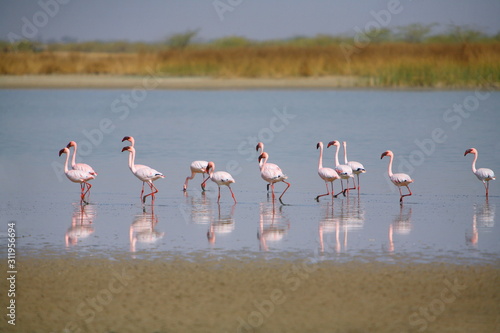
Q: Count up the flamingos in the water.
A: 13